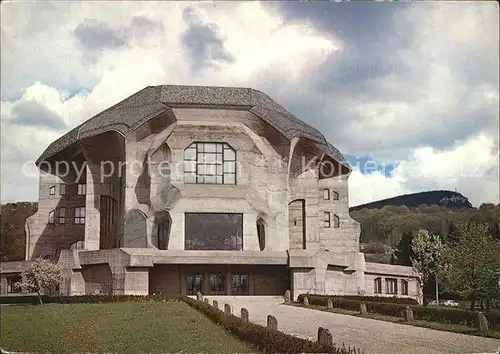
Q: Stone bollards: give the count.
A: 13